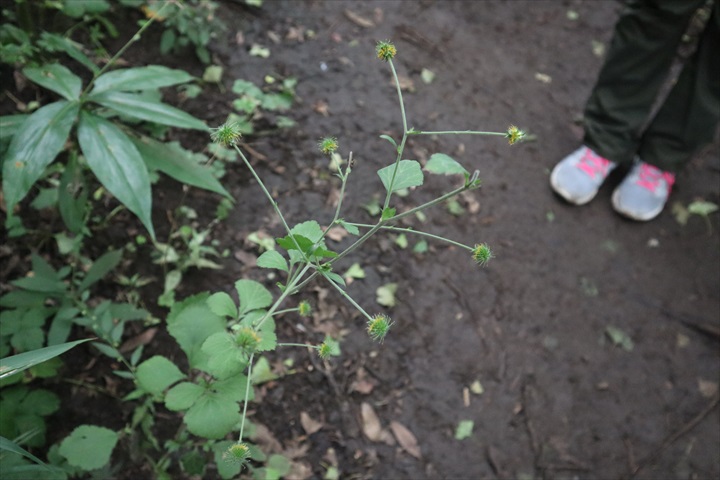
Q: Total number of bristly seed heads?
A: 10